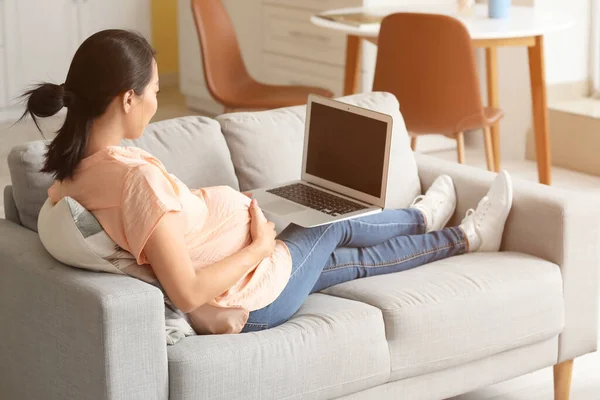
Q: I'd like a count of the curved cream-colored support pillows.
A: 1